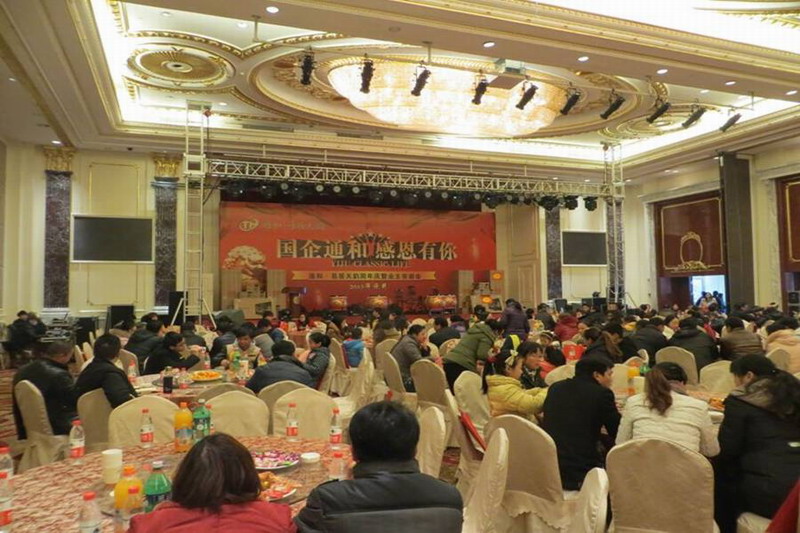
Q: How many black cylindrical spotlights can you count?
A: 10